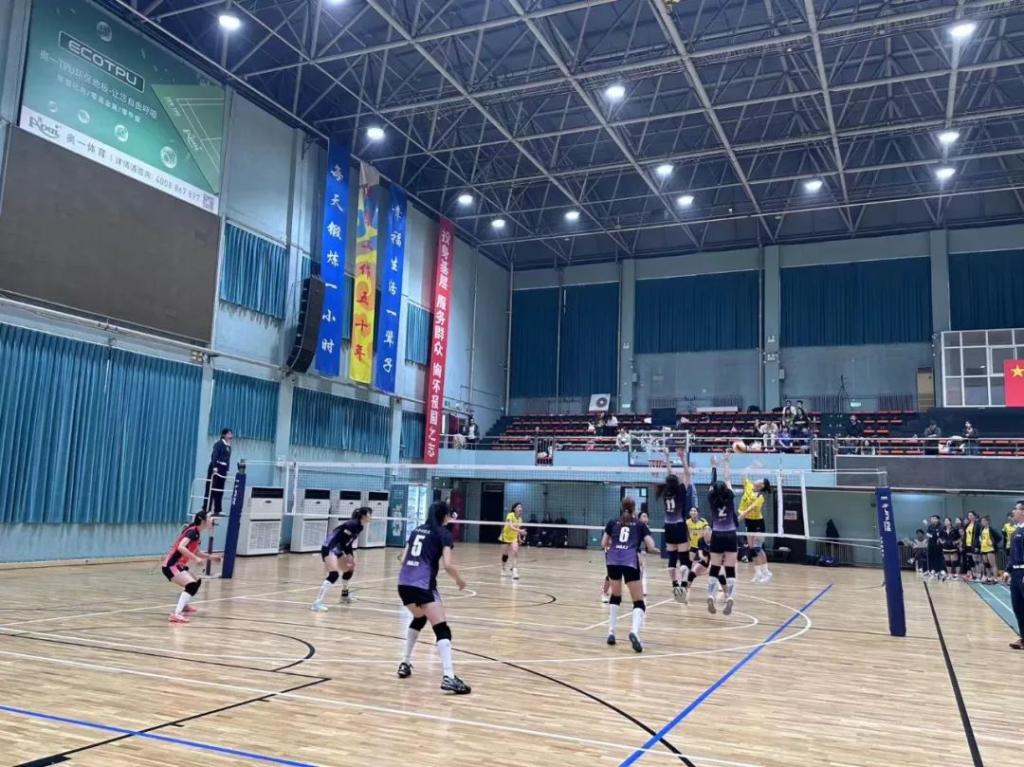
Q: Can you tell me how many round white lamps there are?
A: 13